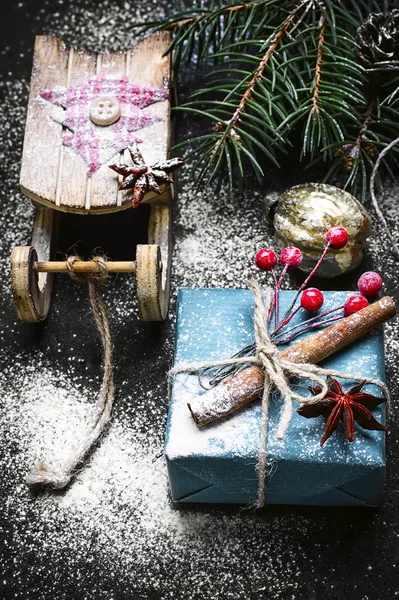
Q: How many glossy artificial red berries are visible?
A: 6